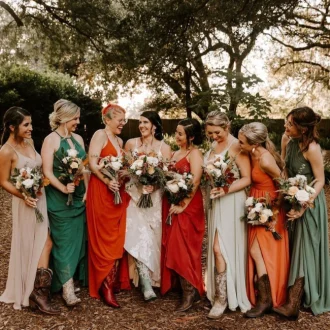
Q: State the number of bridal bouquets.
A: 8